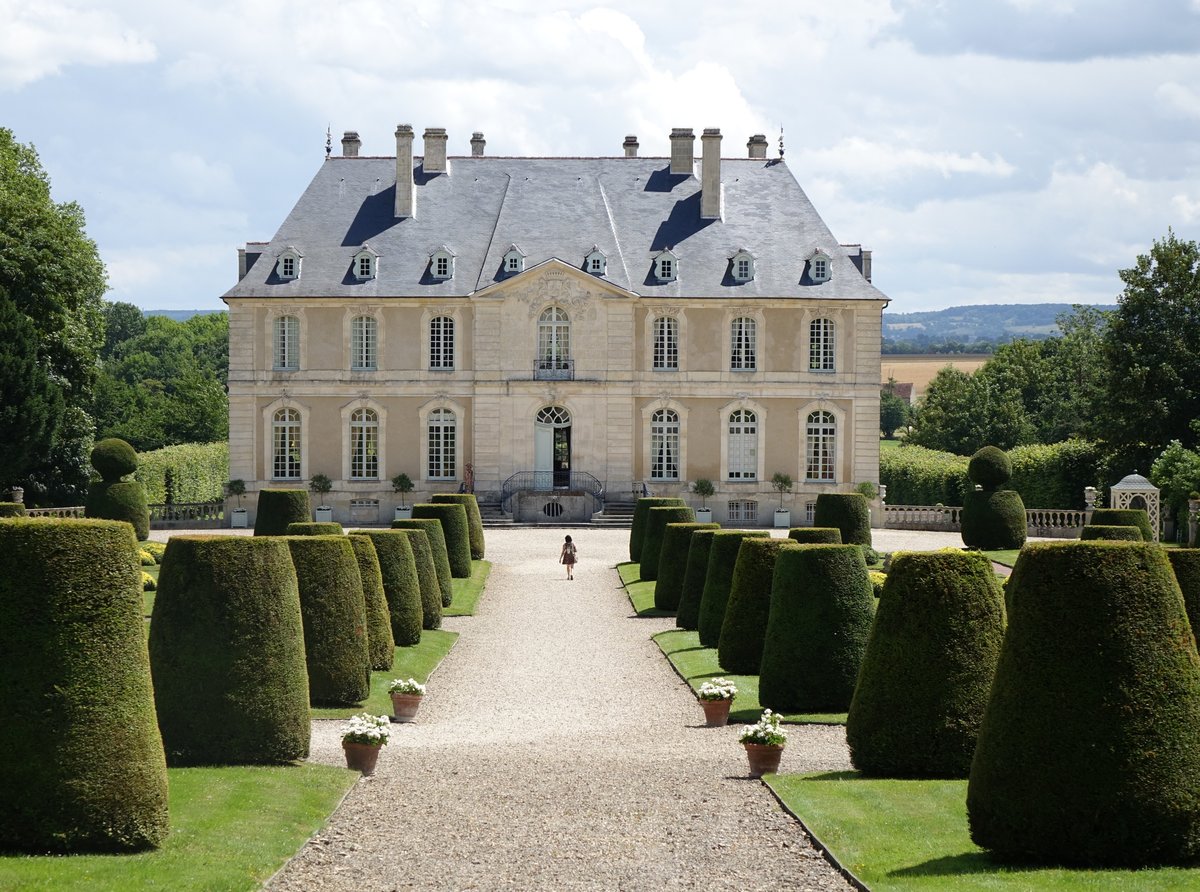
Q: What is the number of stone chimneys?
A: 8